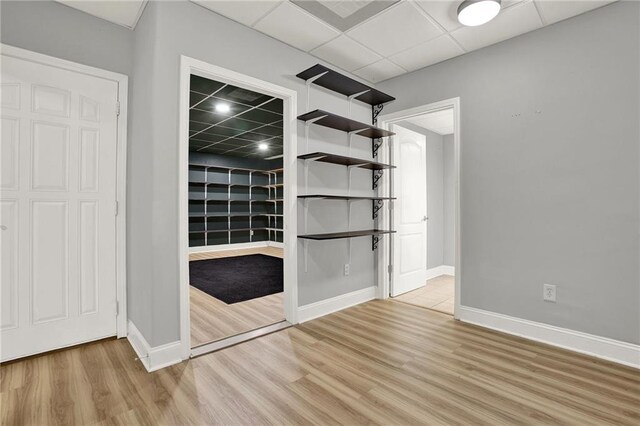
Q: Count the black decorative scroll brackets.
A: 5